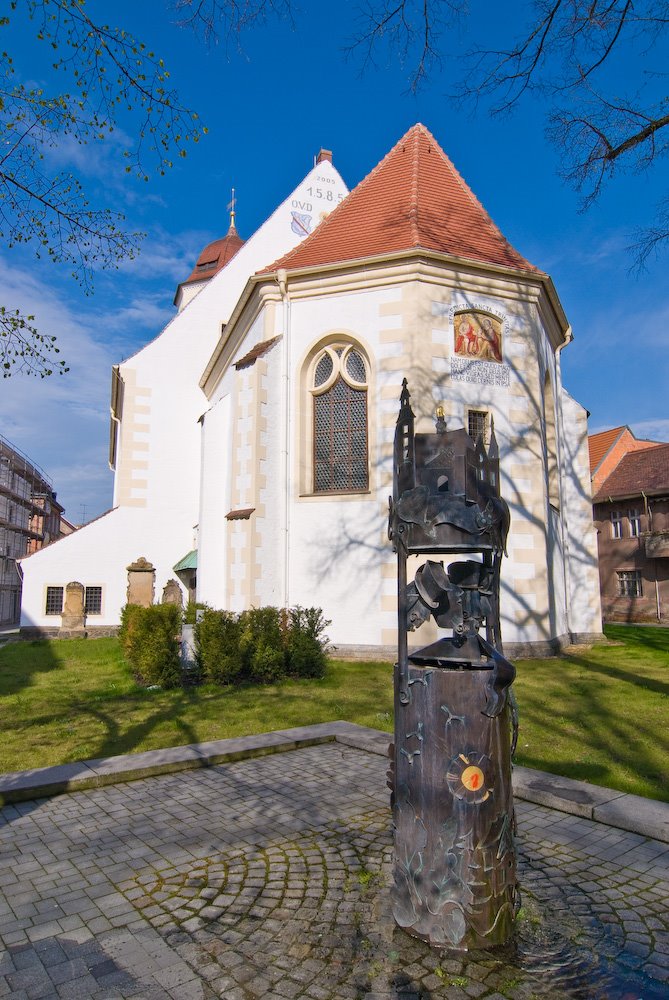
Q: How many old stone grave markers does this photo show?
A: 3